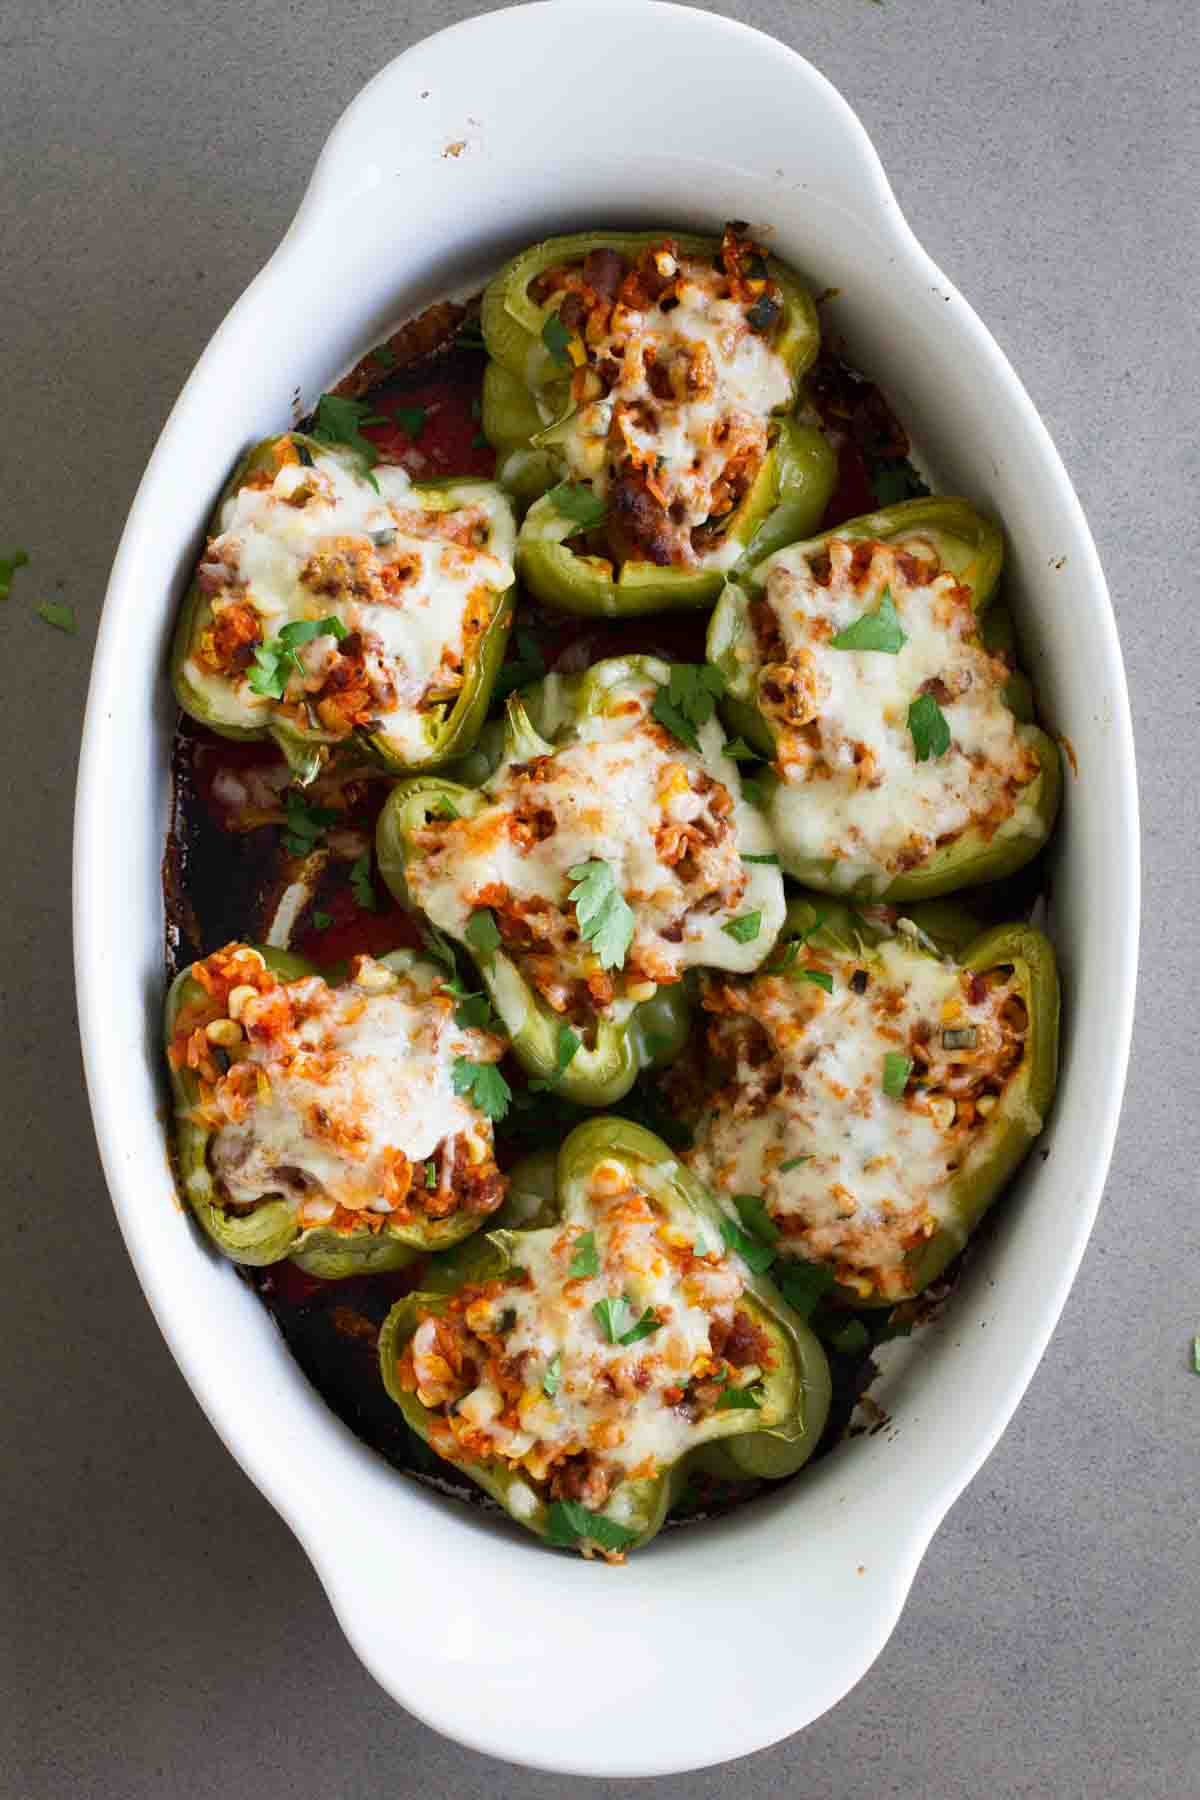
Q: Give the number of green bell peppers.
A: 7